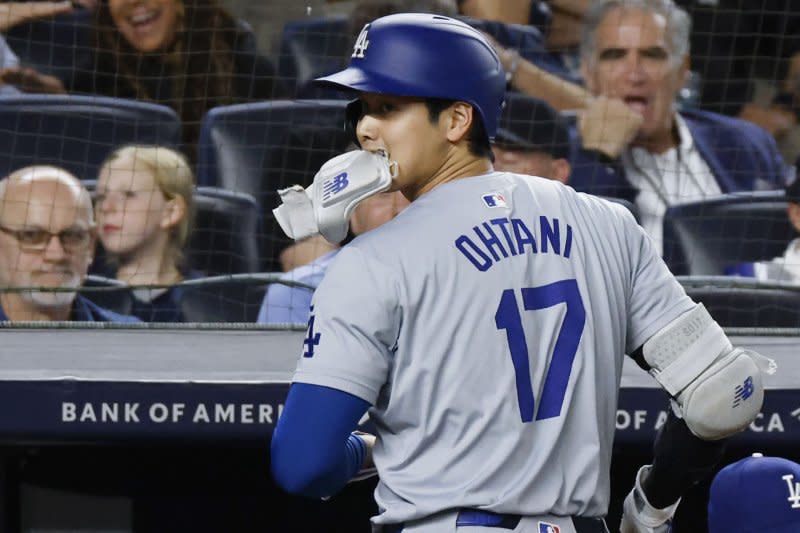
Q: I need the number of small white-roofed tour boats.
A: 0